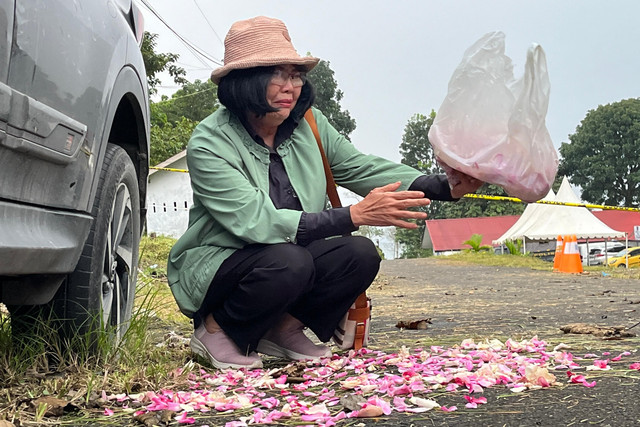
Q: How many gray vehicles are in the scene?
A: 1